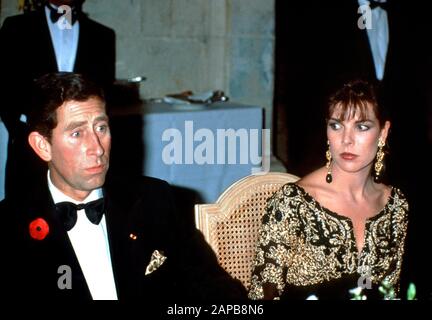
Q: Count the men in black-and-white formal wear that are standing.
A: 2